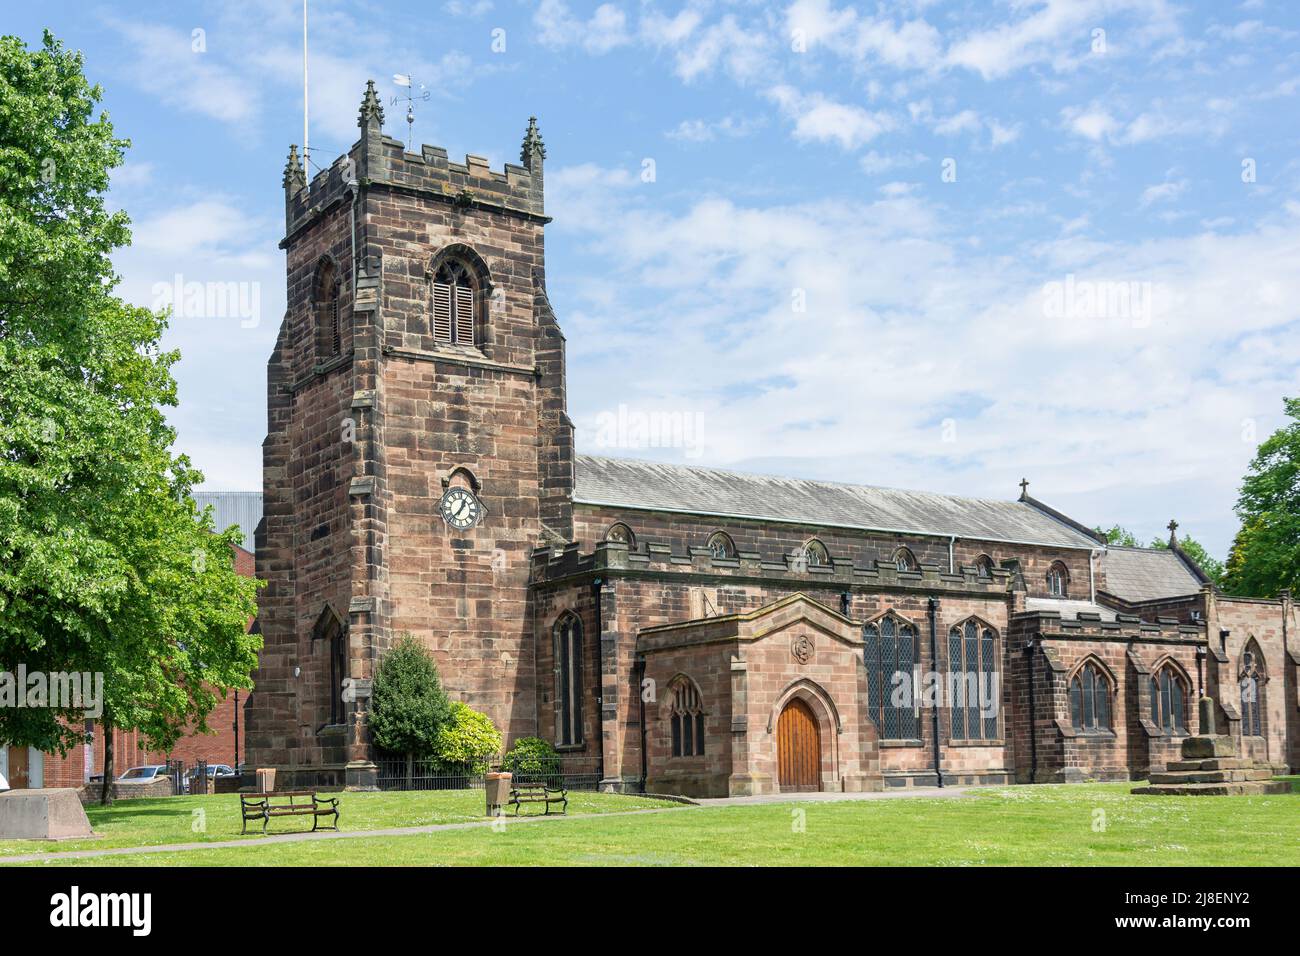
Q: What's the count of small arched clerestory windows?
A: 6